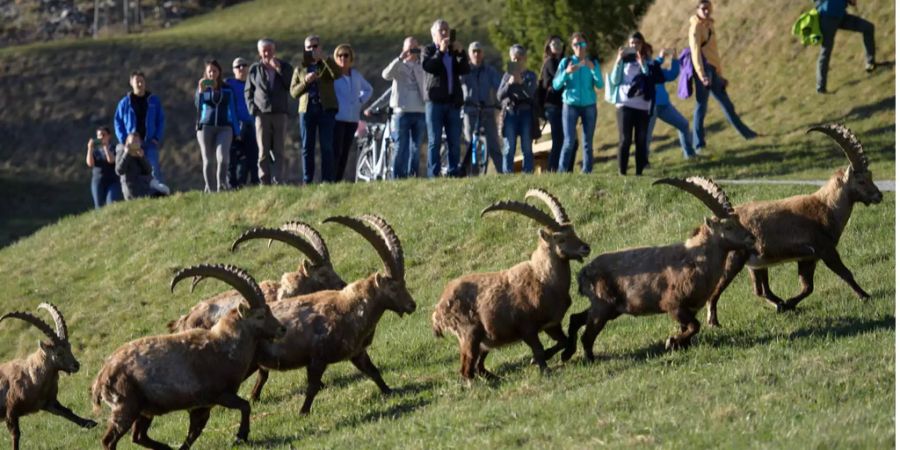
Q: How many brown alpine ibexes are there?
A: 7